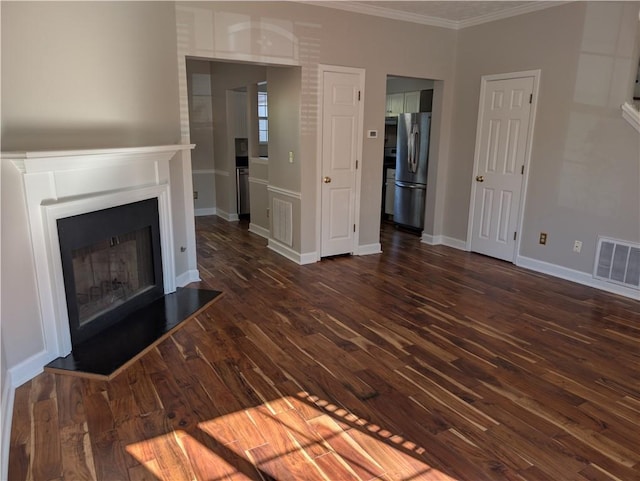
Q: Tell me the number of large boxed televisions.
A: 0